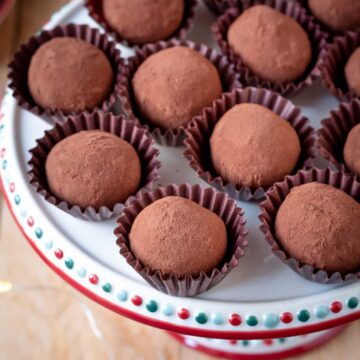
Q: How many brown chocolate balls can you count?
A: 11